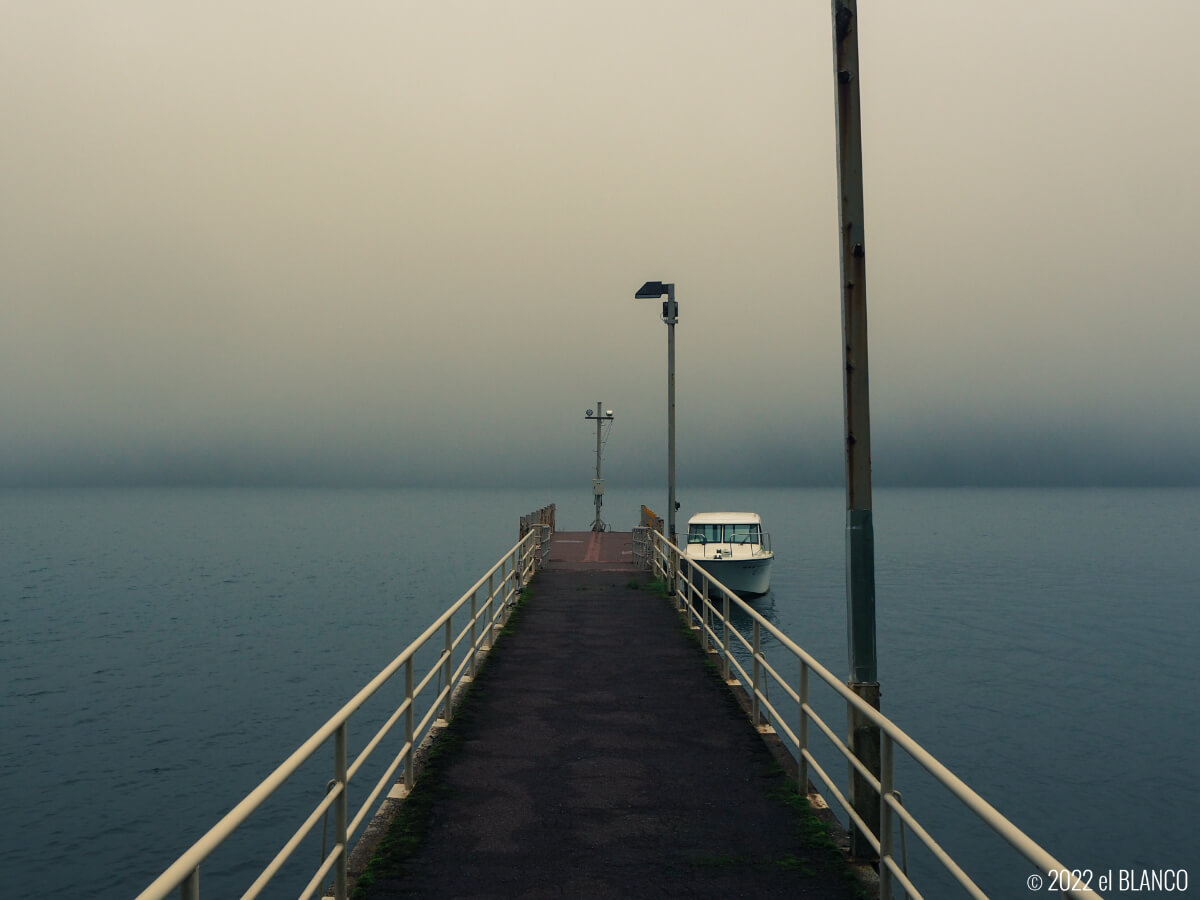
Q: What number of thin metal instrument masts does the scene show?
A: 1